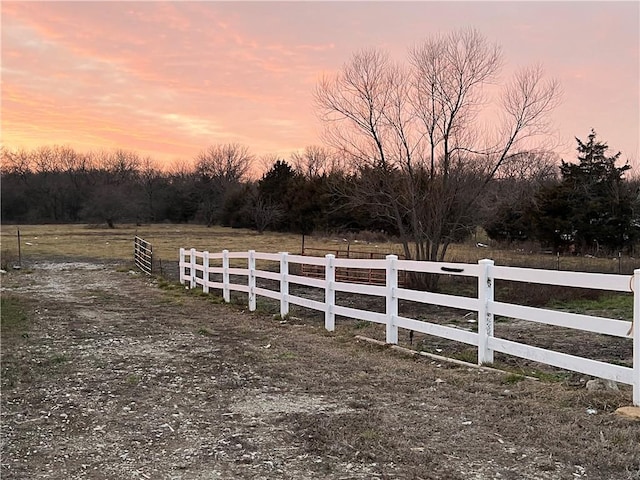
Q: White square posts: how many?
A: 10